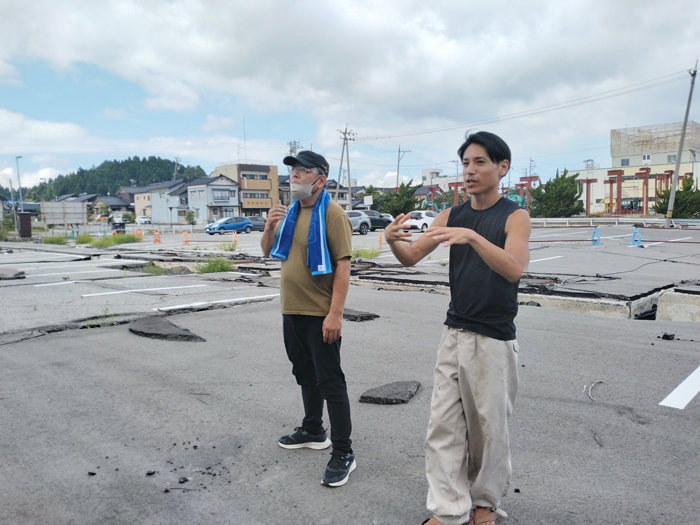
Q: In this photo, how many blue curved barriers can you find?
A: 2